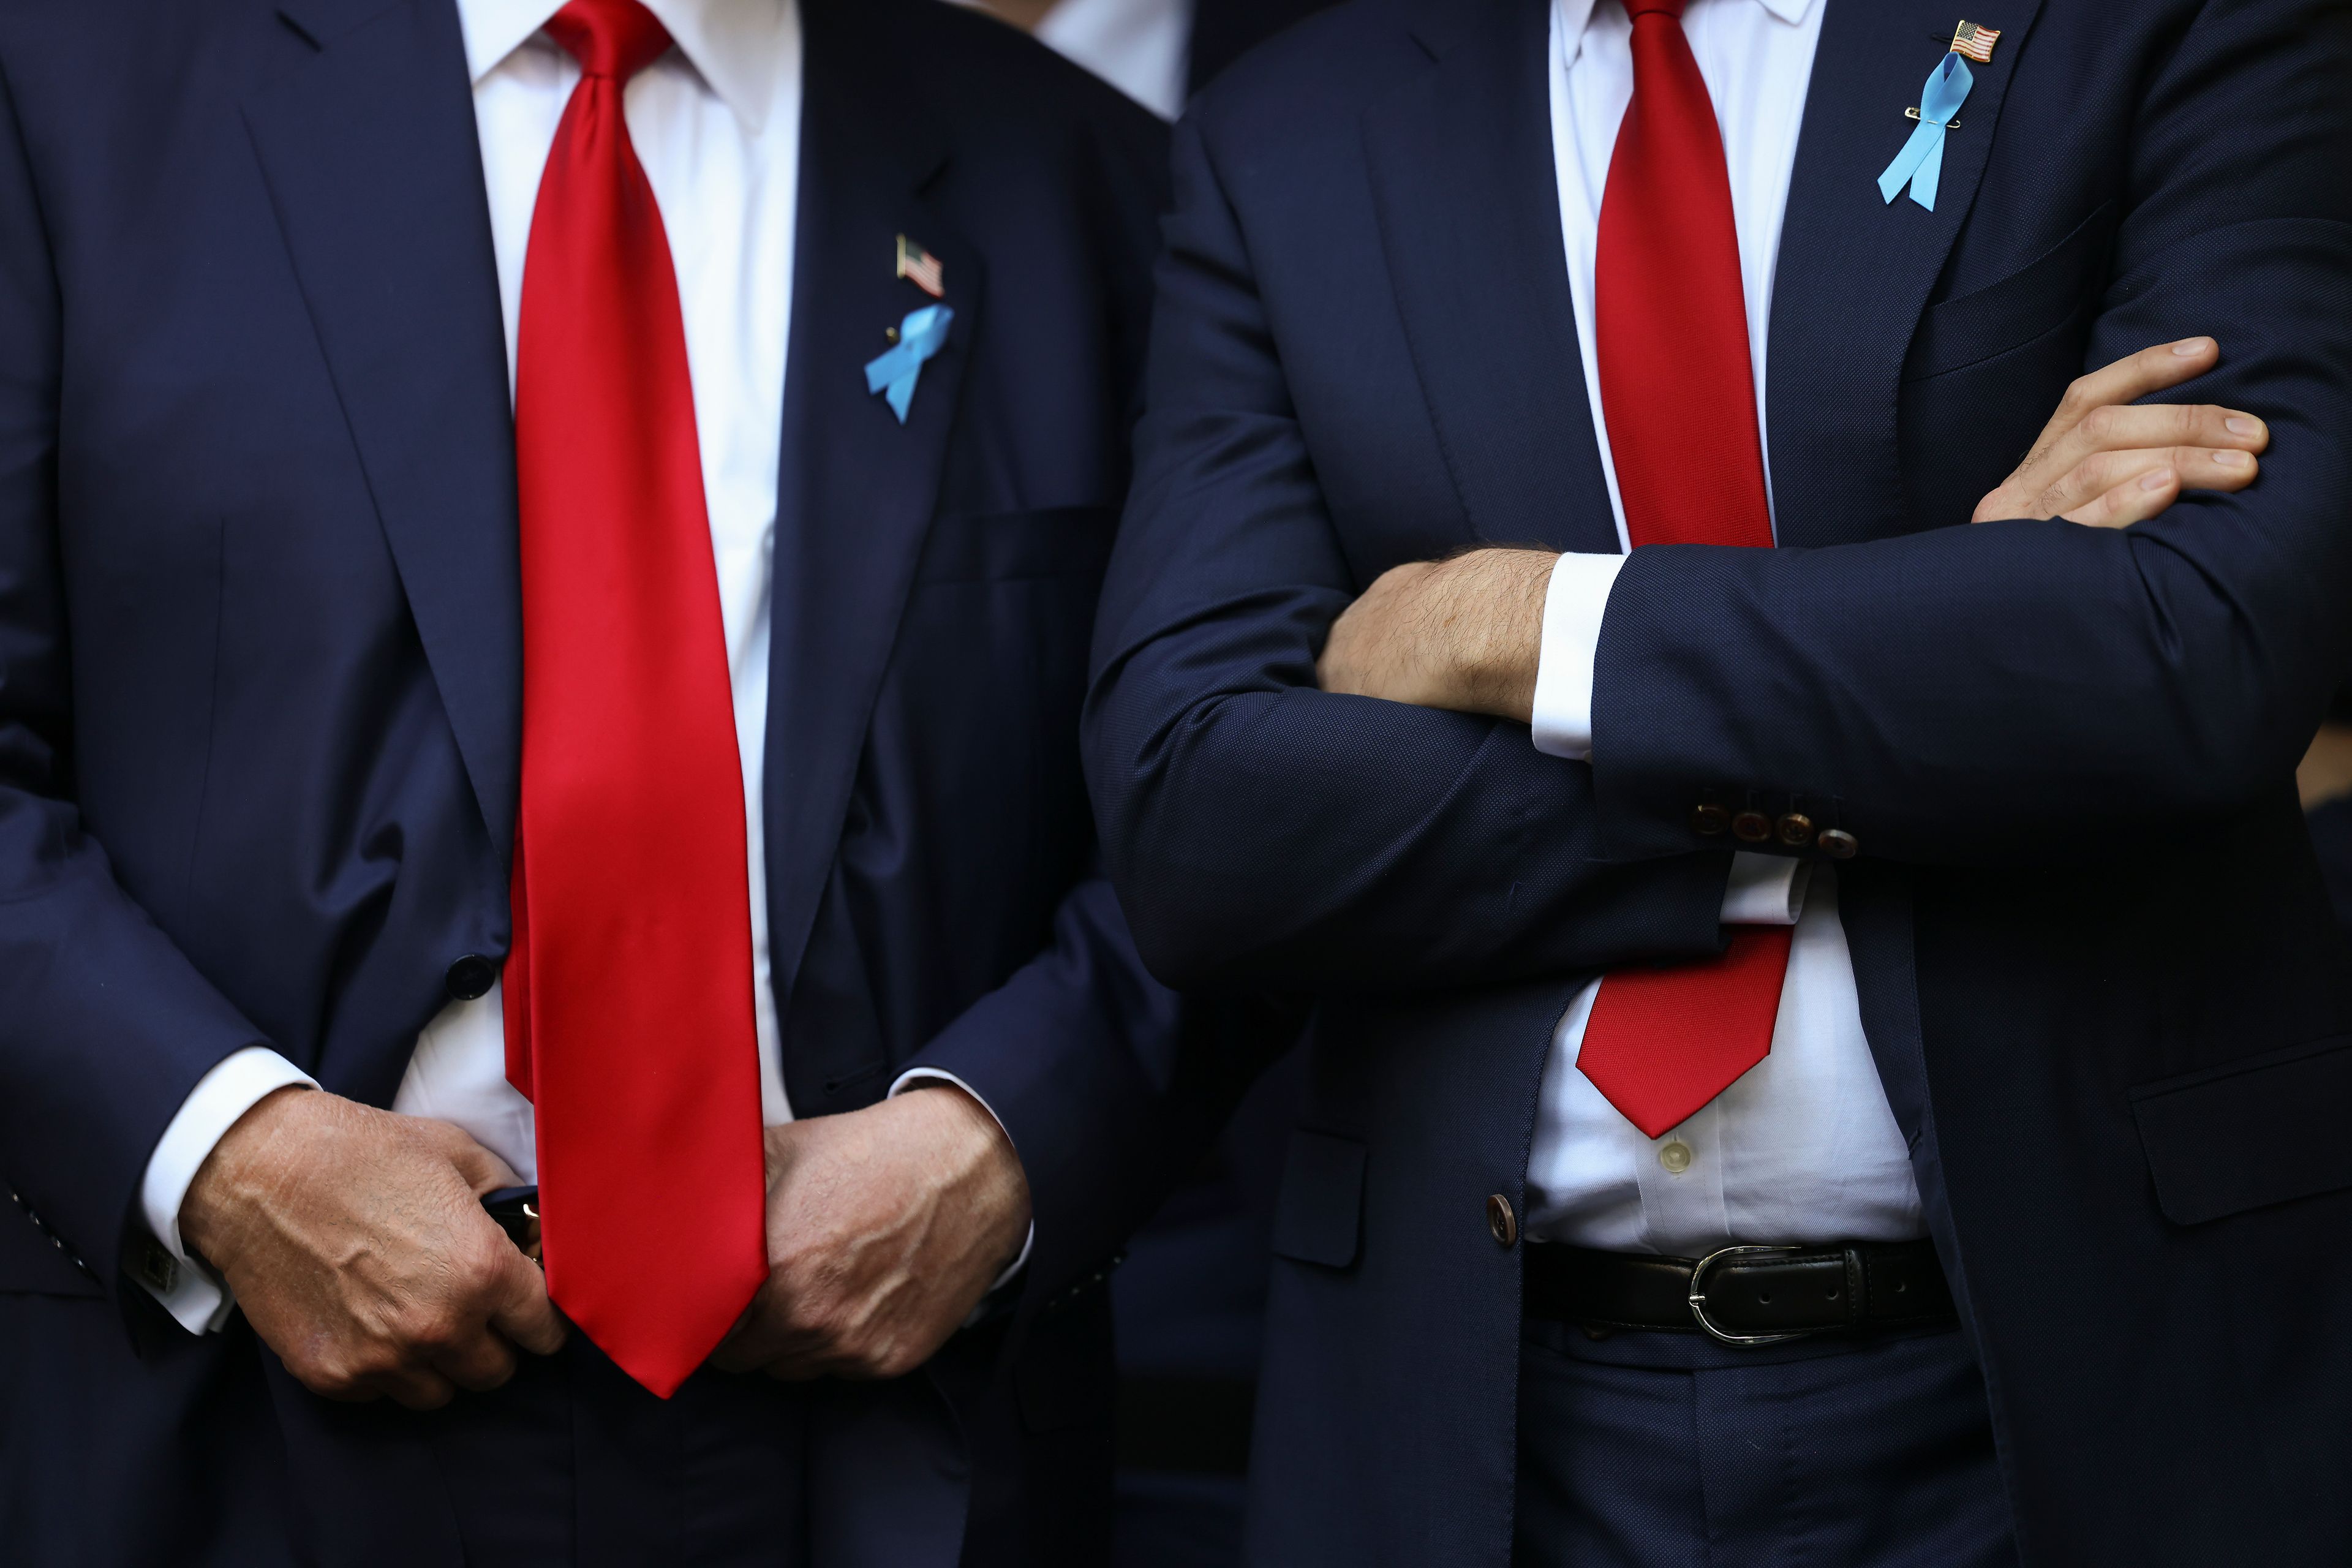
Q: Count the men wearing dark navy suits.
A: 2